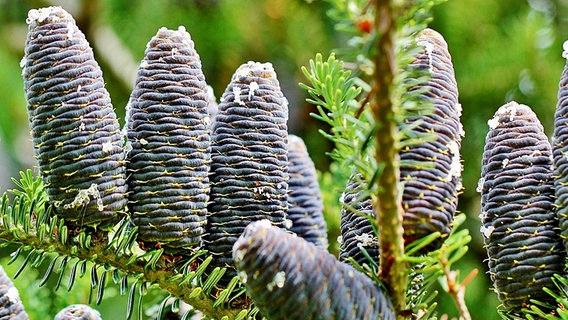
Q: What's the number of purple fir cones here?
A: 12